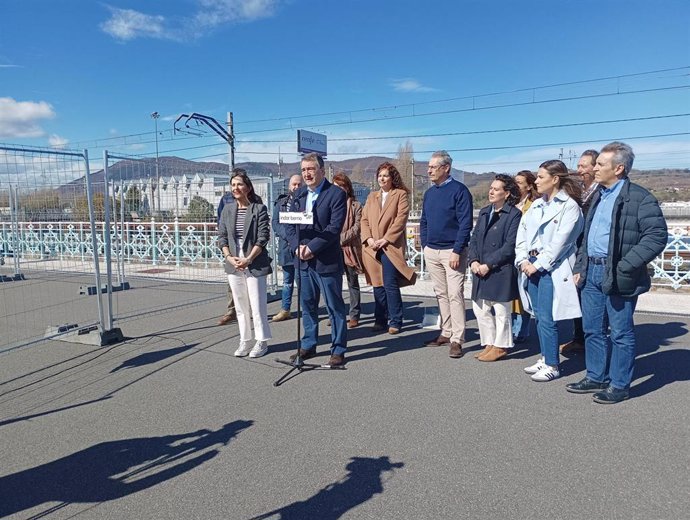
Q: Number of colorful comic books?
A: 0